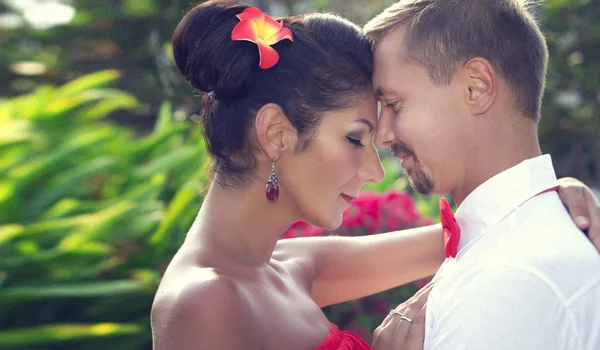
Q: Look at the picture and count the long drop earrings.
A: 1